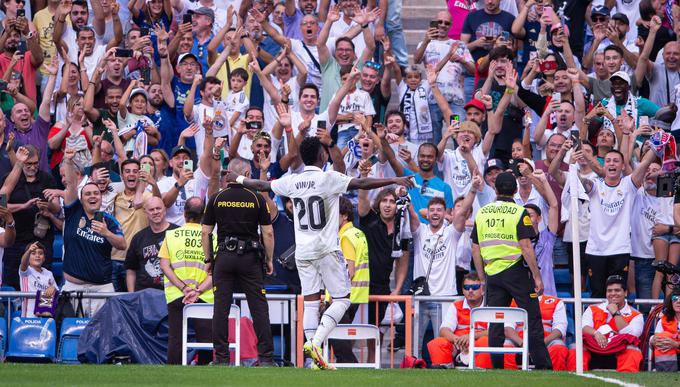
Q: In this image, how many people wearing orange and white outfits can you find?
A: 4